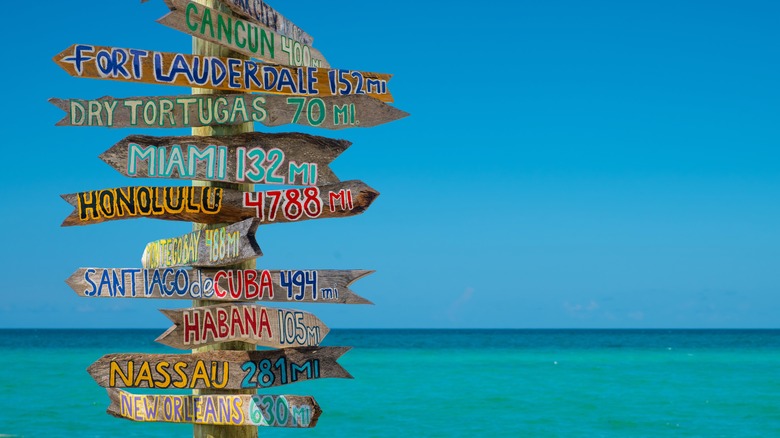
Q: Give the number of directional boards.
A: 11